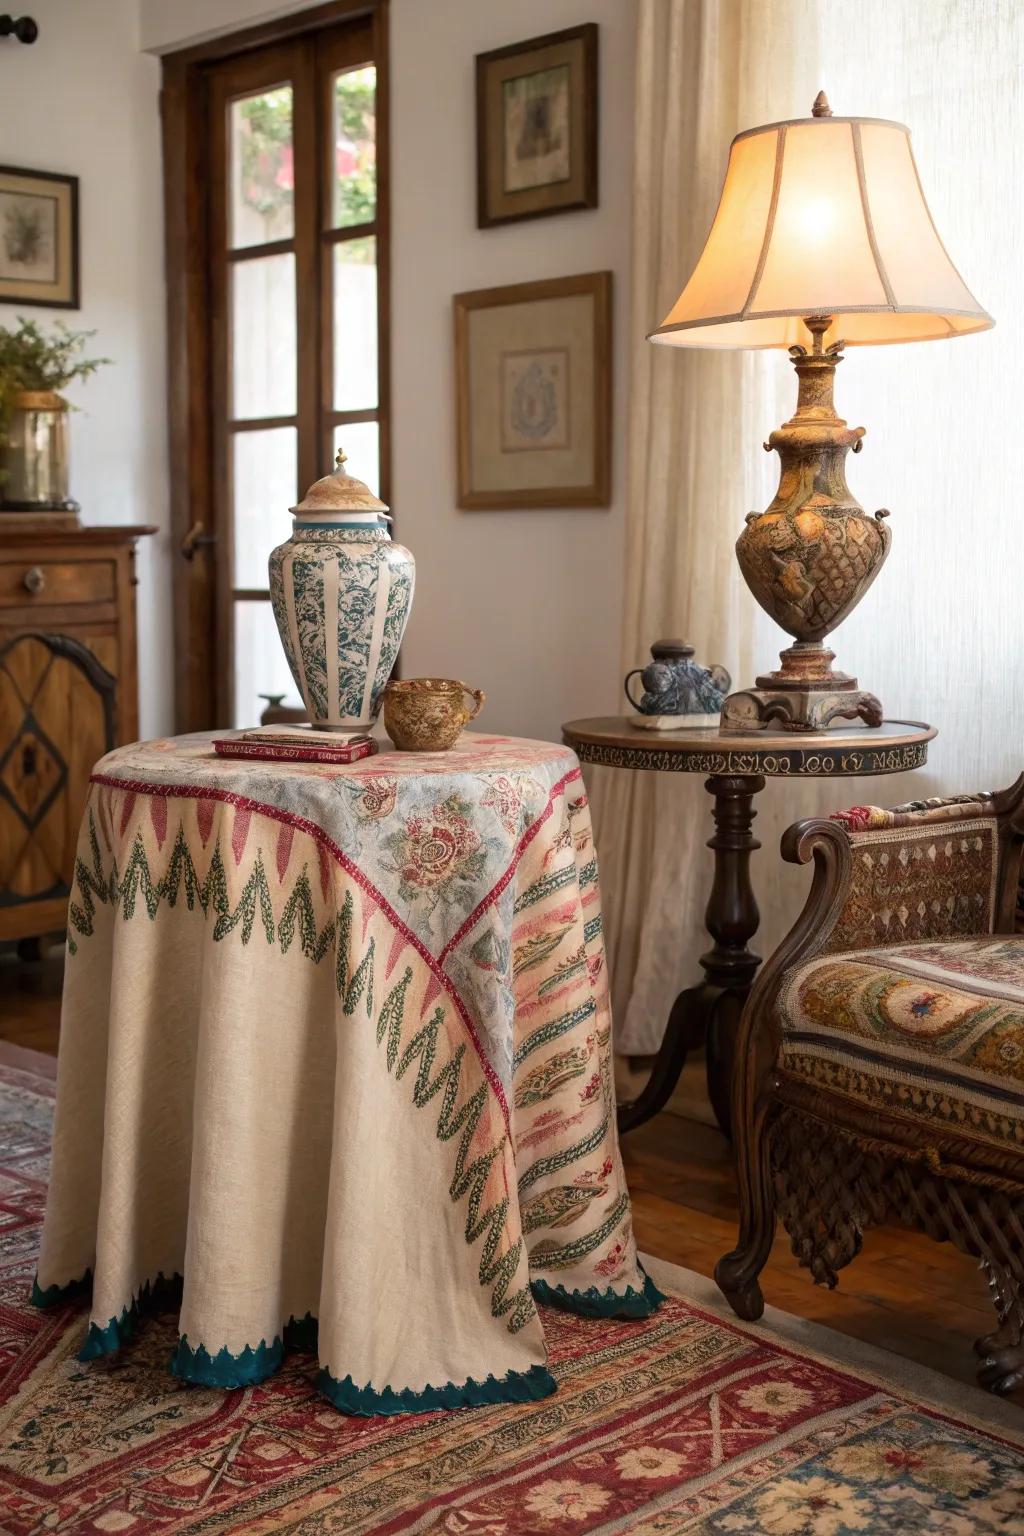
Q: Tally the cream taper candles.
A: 0